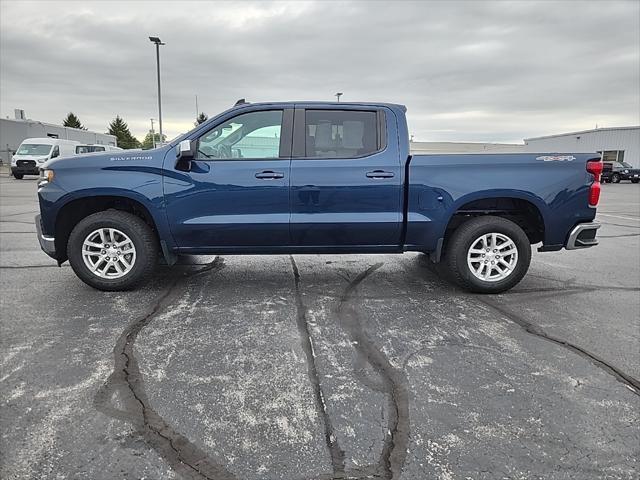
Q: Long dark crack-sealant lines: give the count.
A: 4